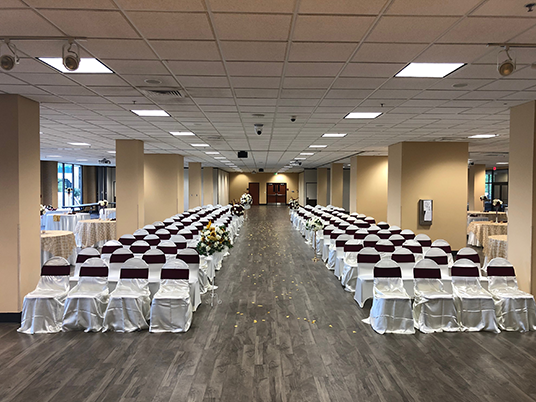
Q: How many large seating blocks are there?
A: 2